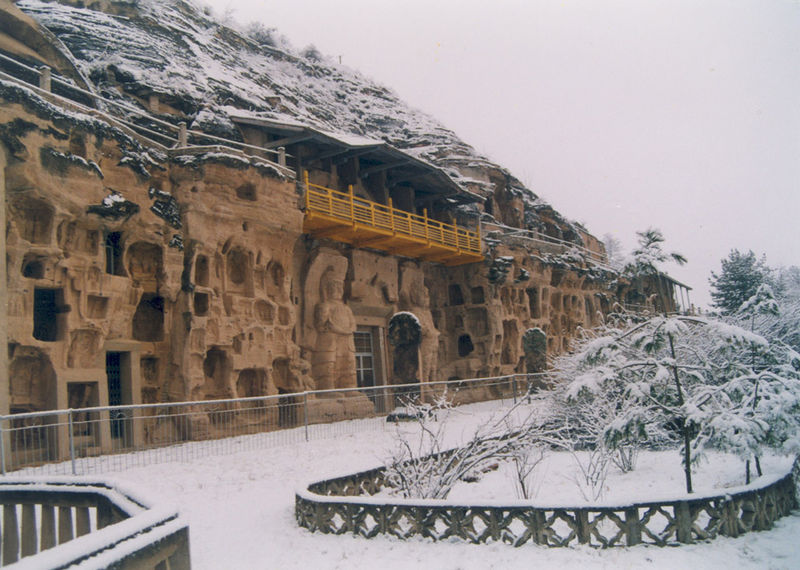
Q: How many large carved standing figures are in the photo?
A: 2